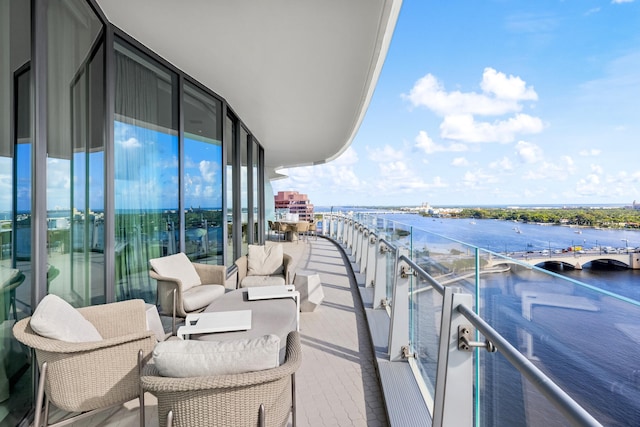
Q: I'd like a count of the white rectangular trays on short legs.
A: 2